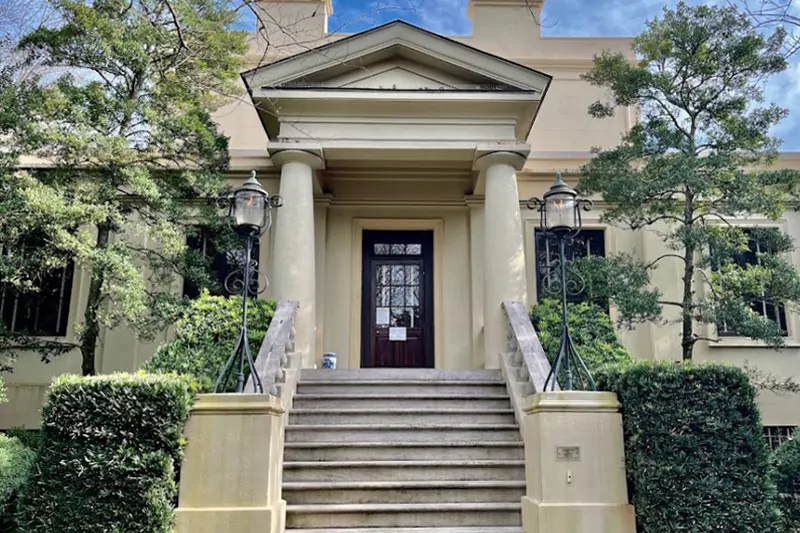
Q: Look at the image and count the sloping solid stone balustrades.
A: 2